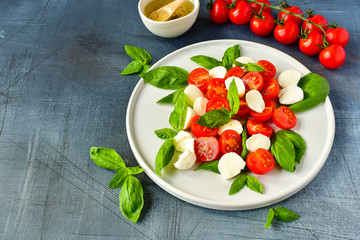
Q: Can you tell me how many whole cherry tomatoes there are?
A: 11